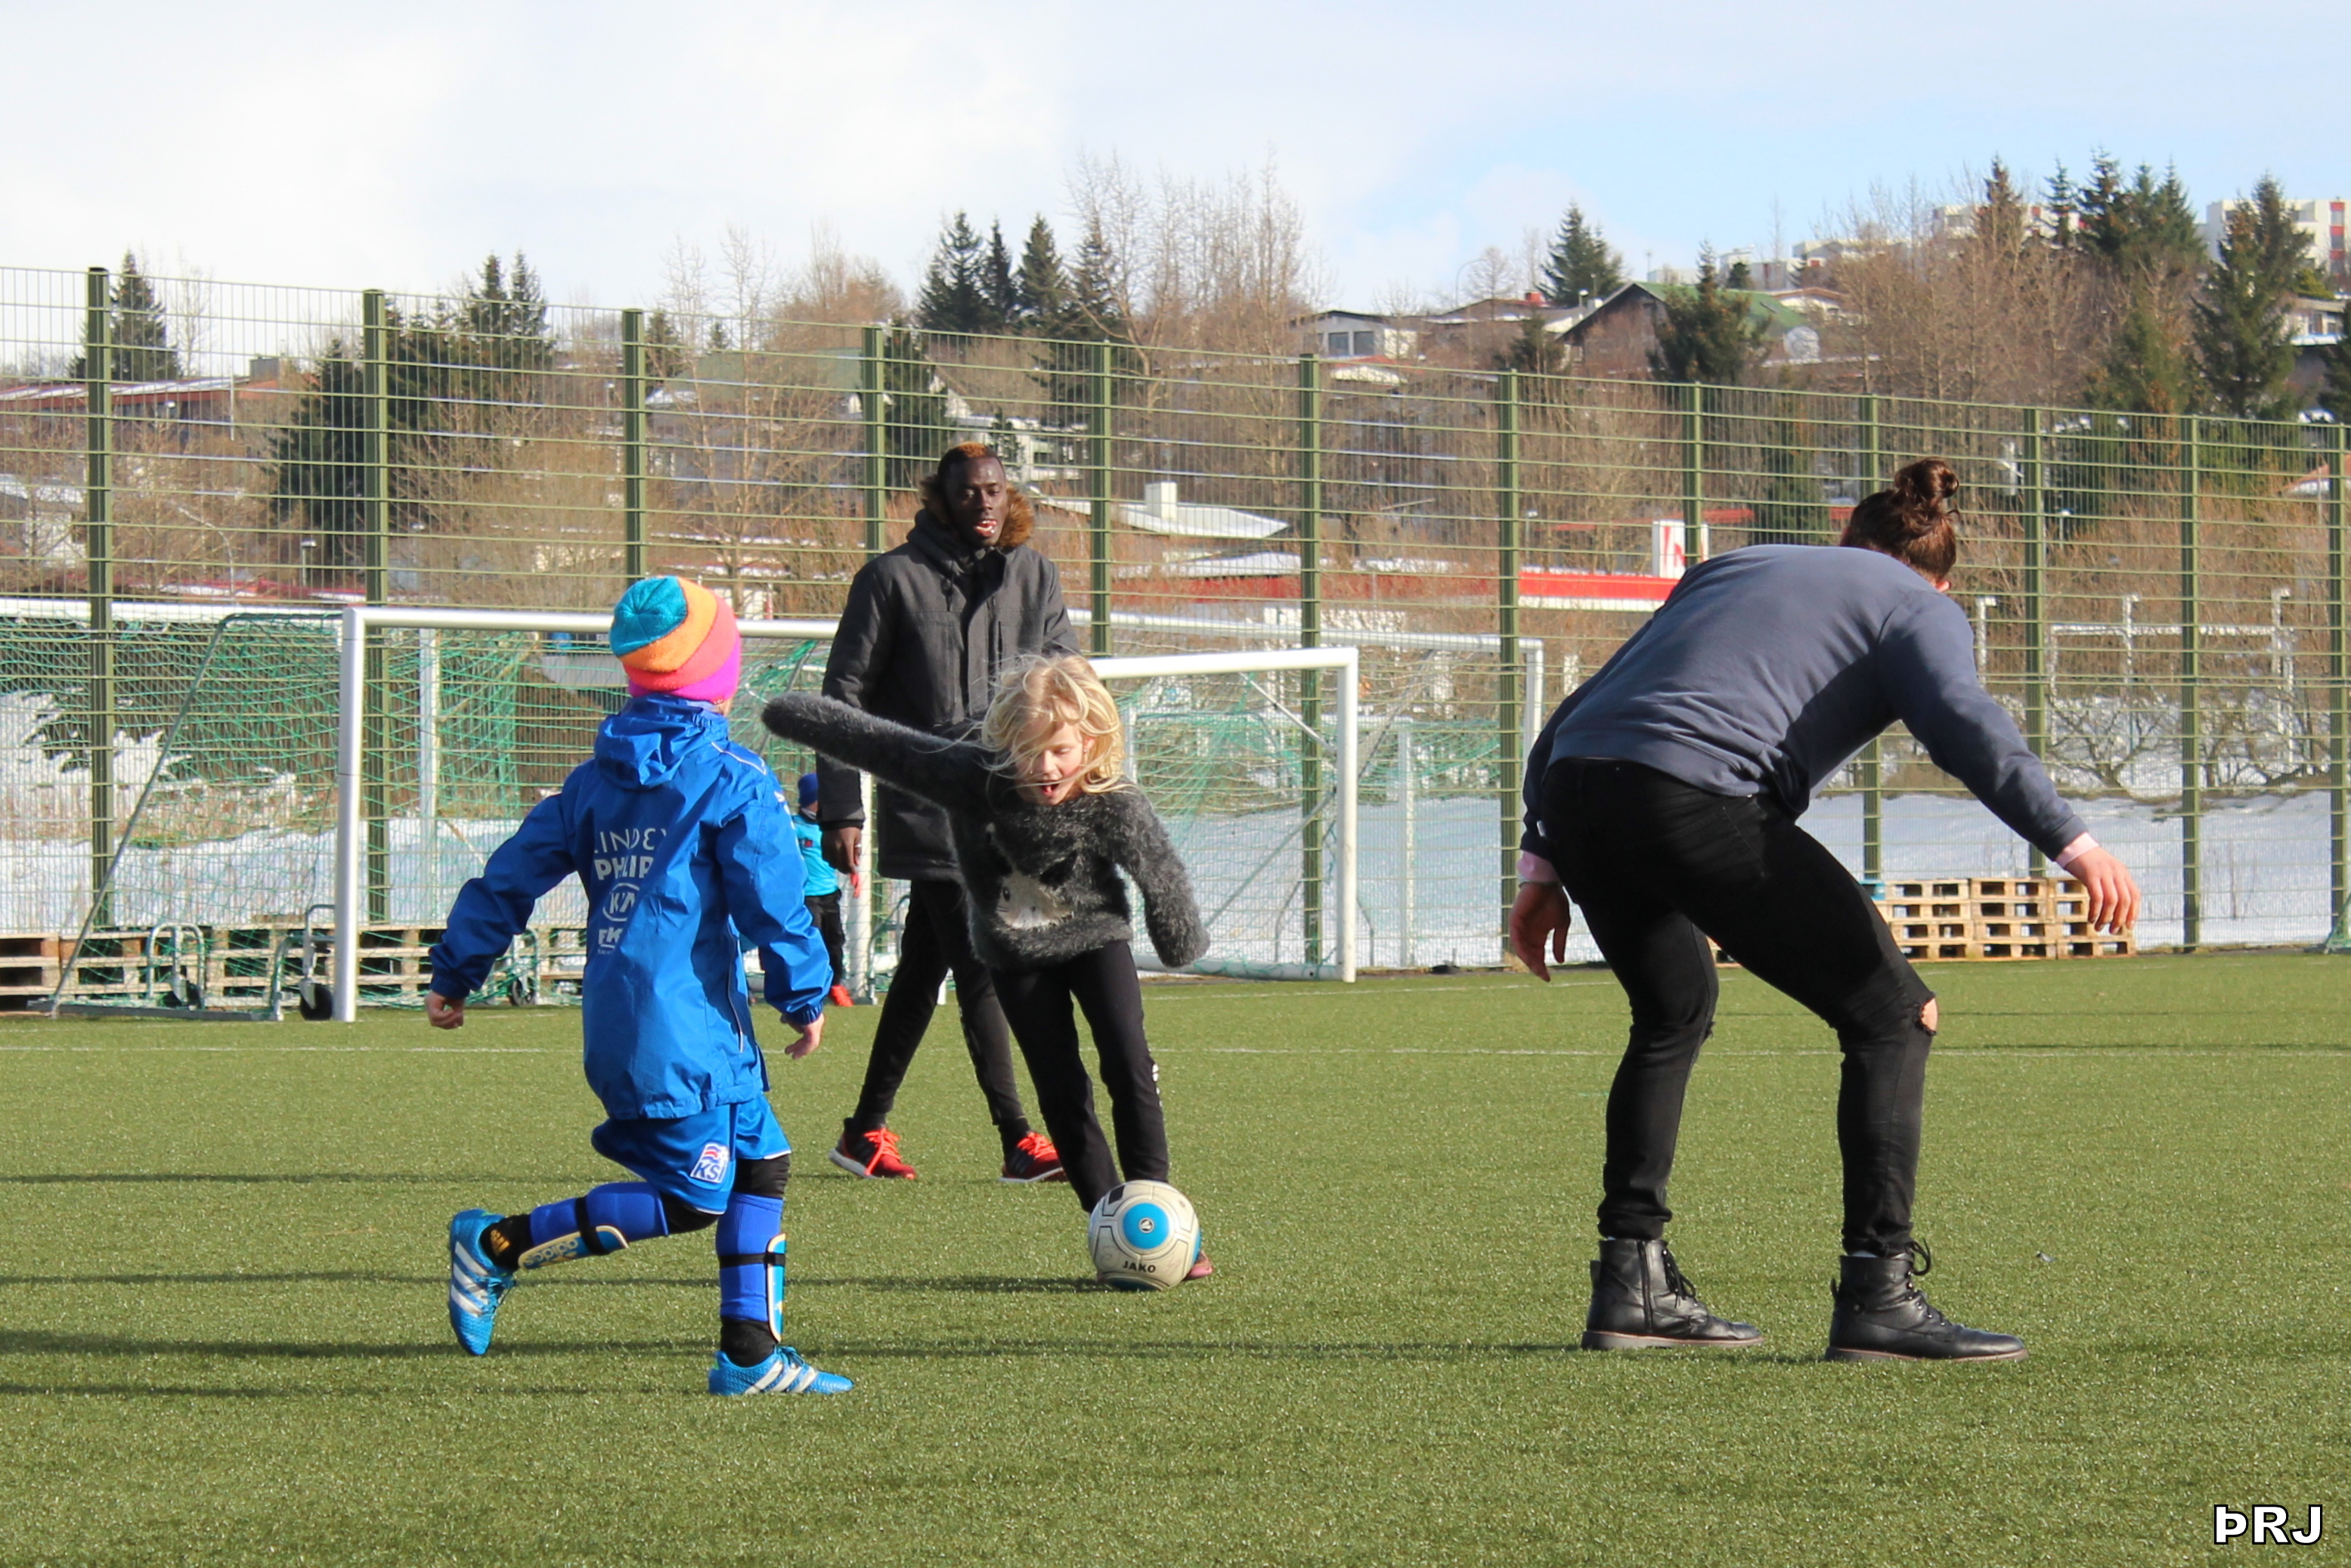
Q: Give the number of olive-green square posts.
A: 12